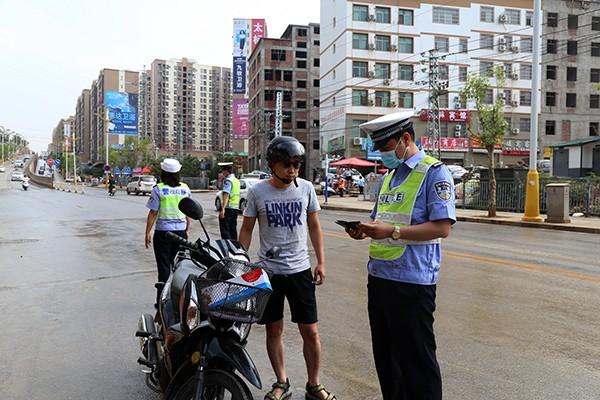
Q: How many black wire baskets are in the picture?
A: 1